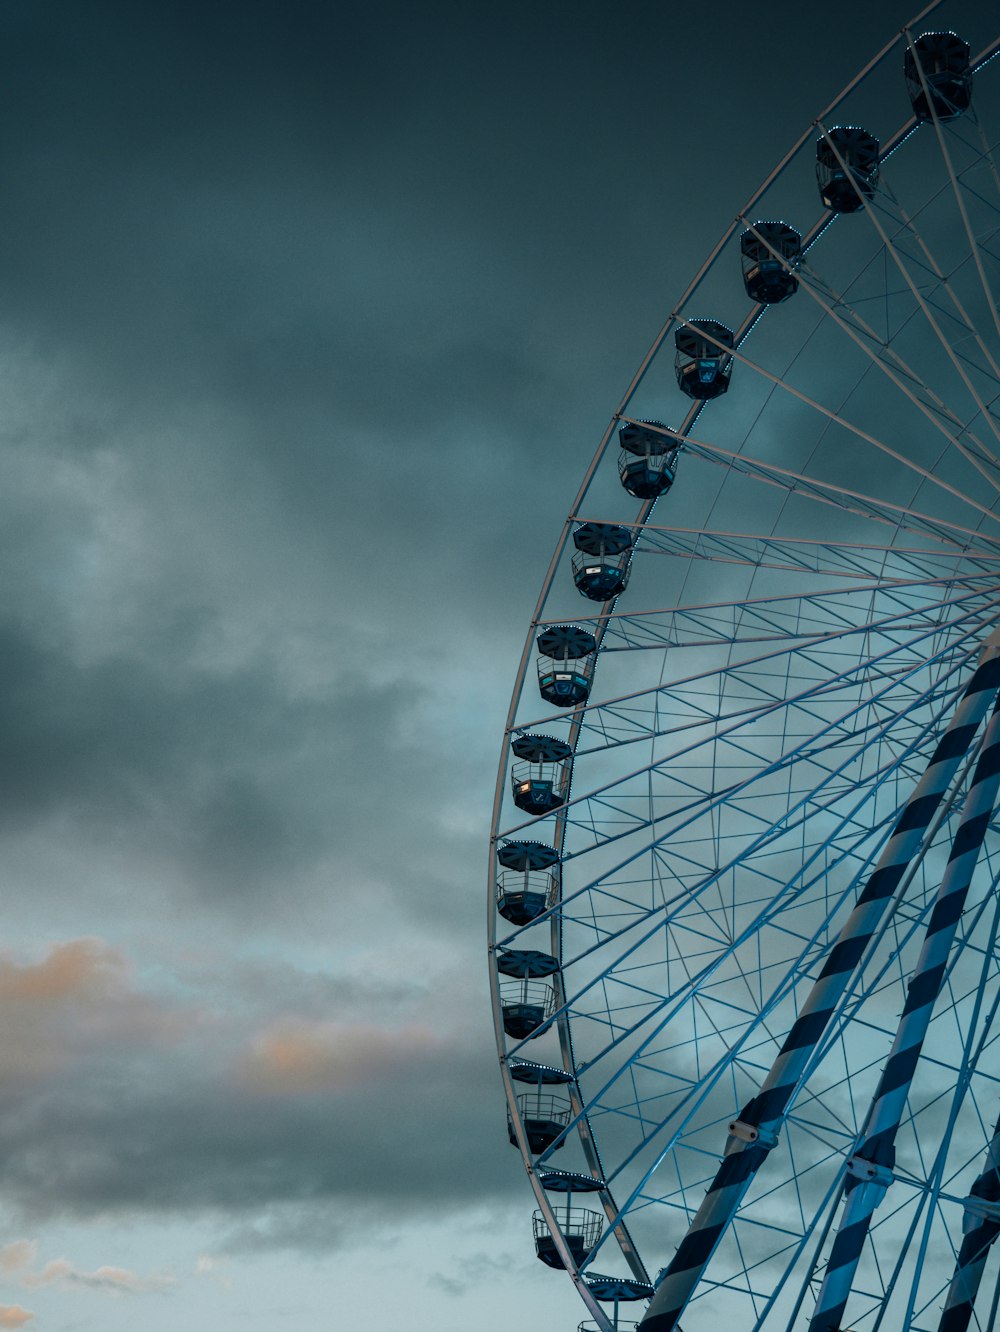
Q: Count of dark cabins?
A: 13